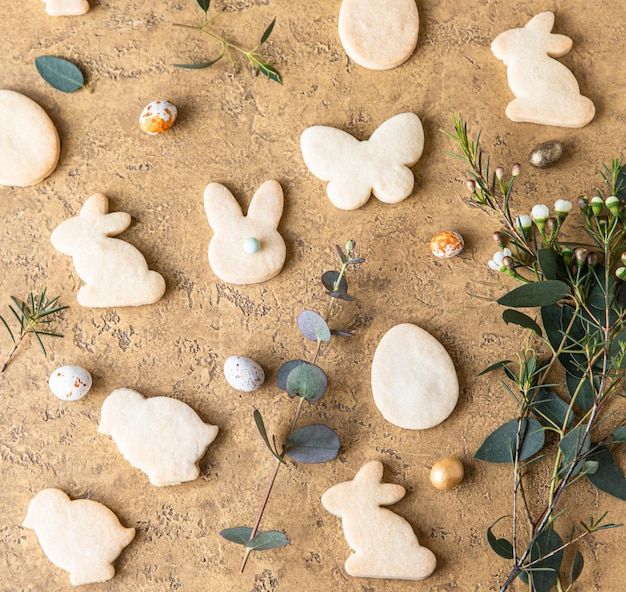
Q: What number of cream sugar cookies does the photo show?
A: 11